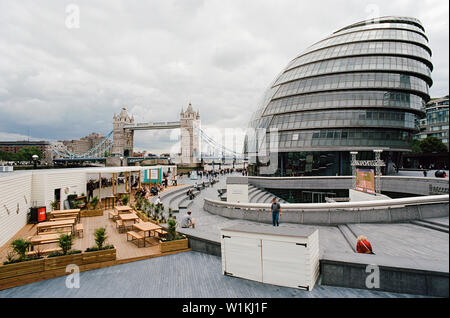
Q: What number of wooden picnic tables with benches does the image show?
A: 6